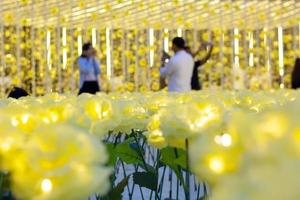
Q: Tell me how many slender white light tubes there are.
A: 11